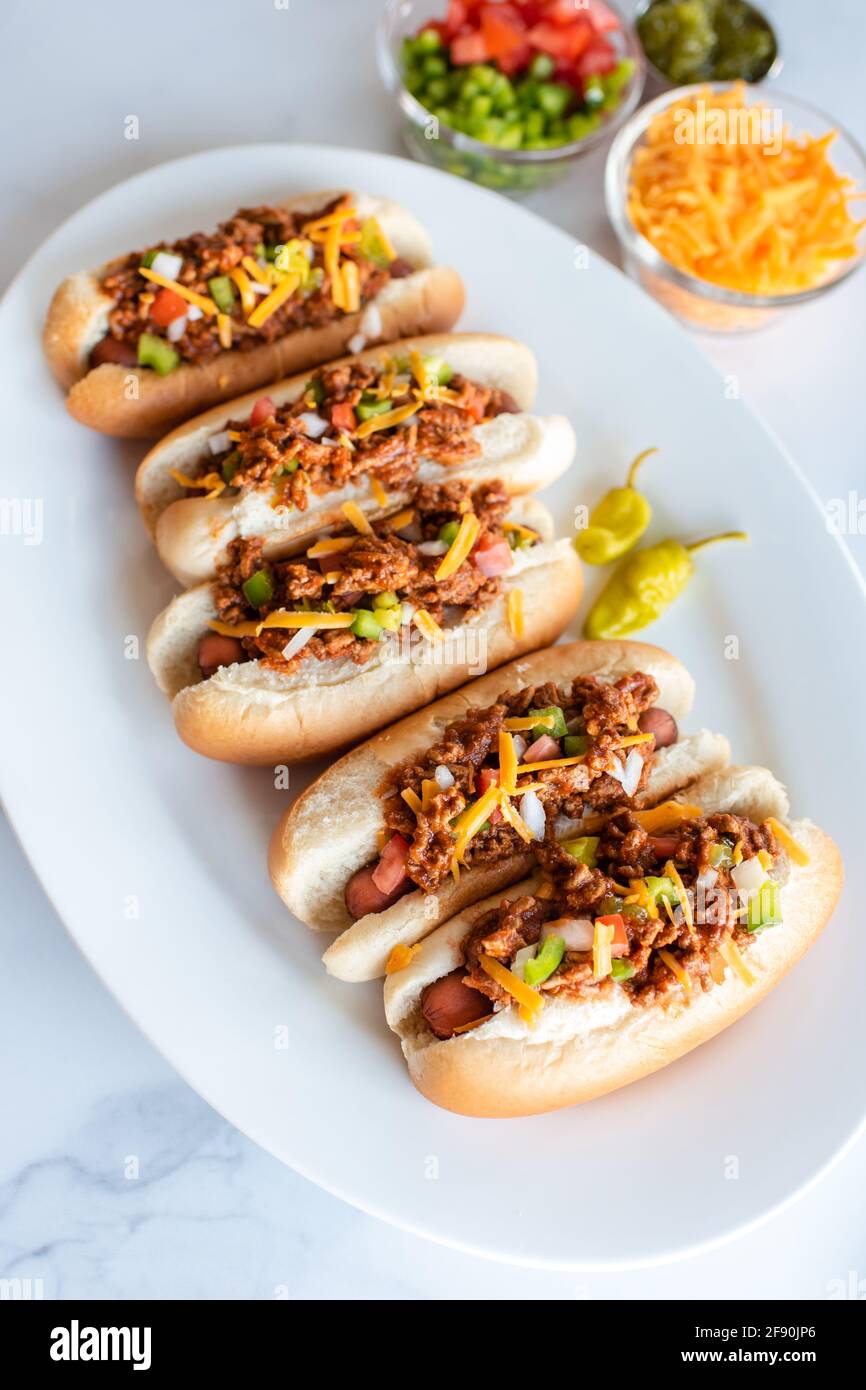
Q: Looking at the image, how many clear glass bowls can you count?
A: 2